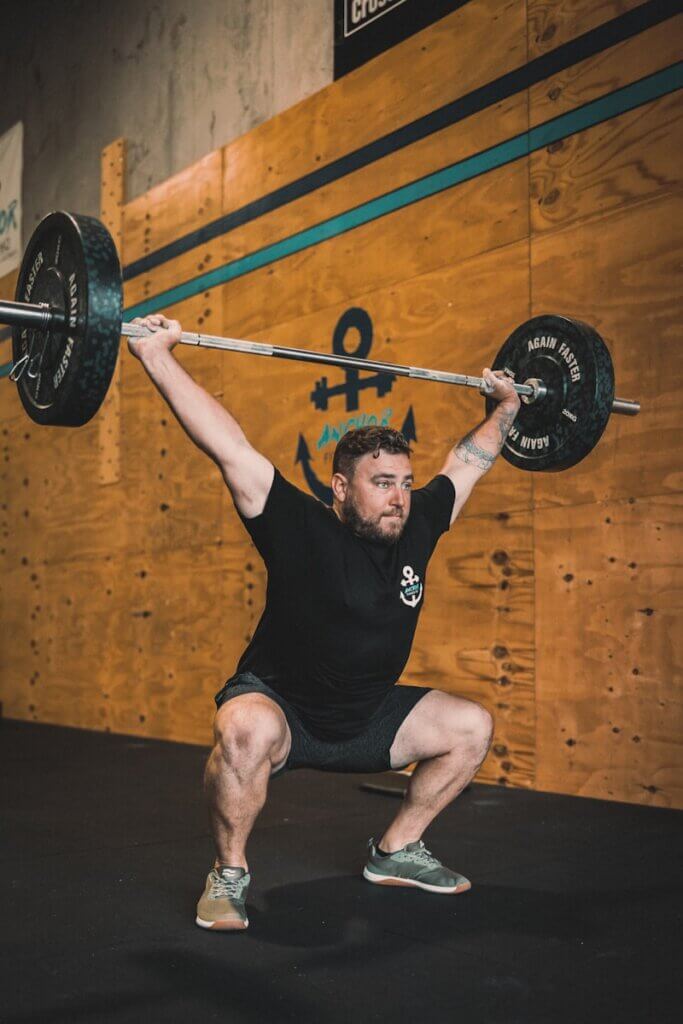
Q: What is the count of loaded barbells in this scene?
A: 1